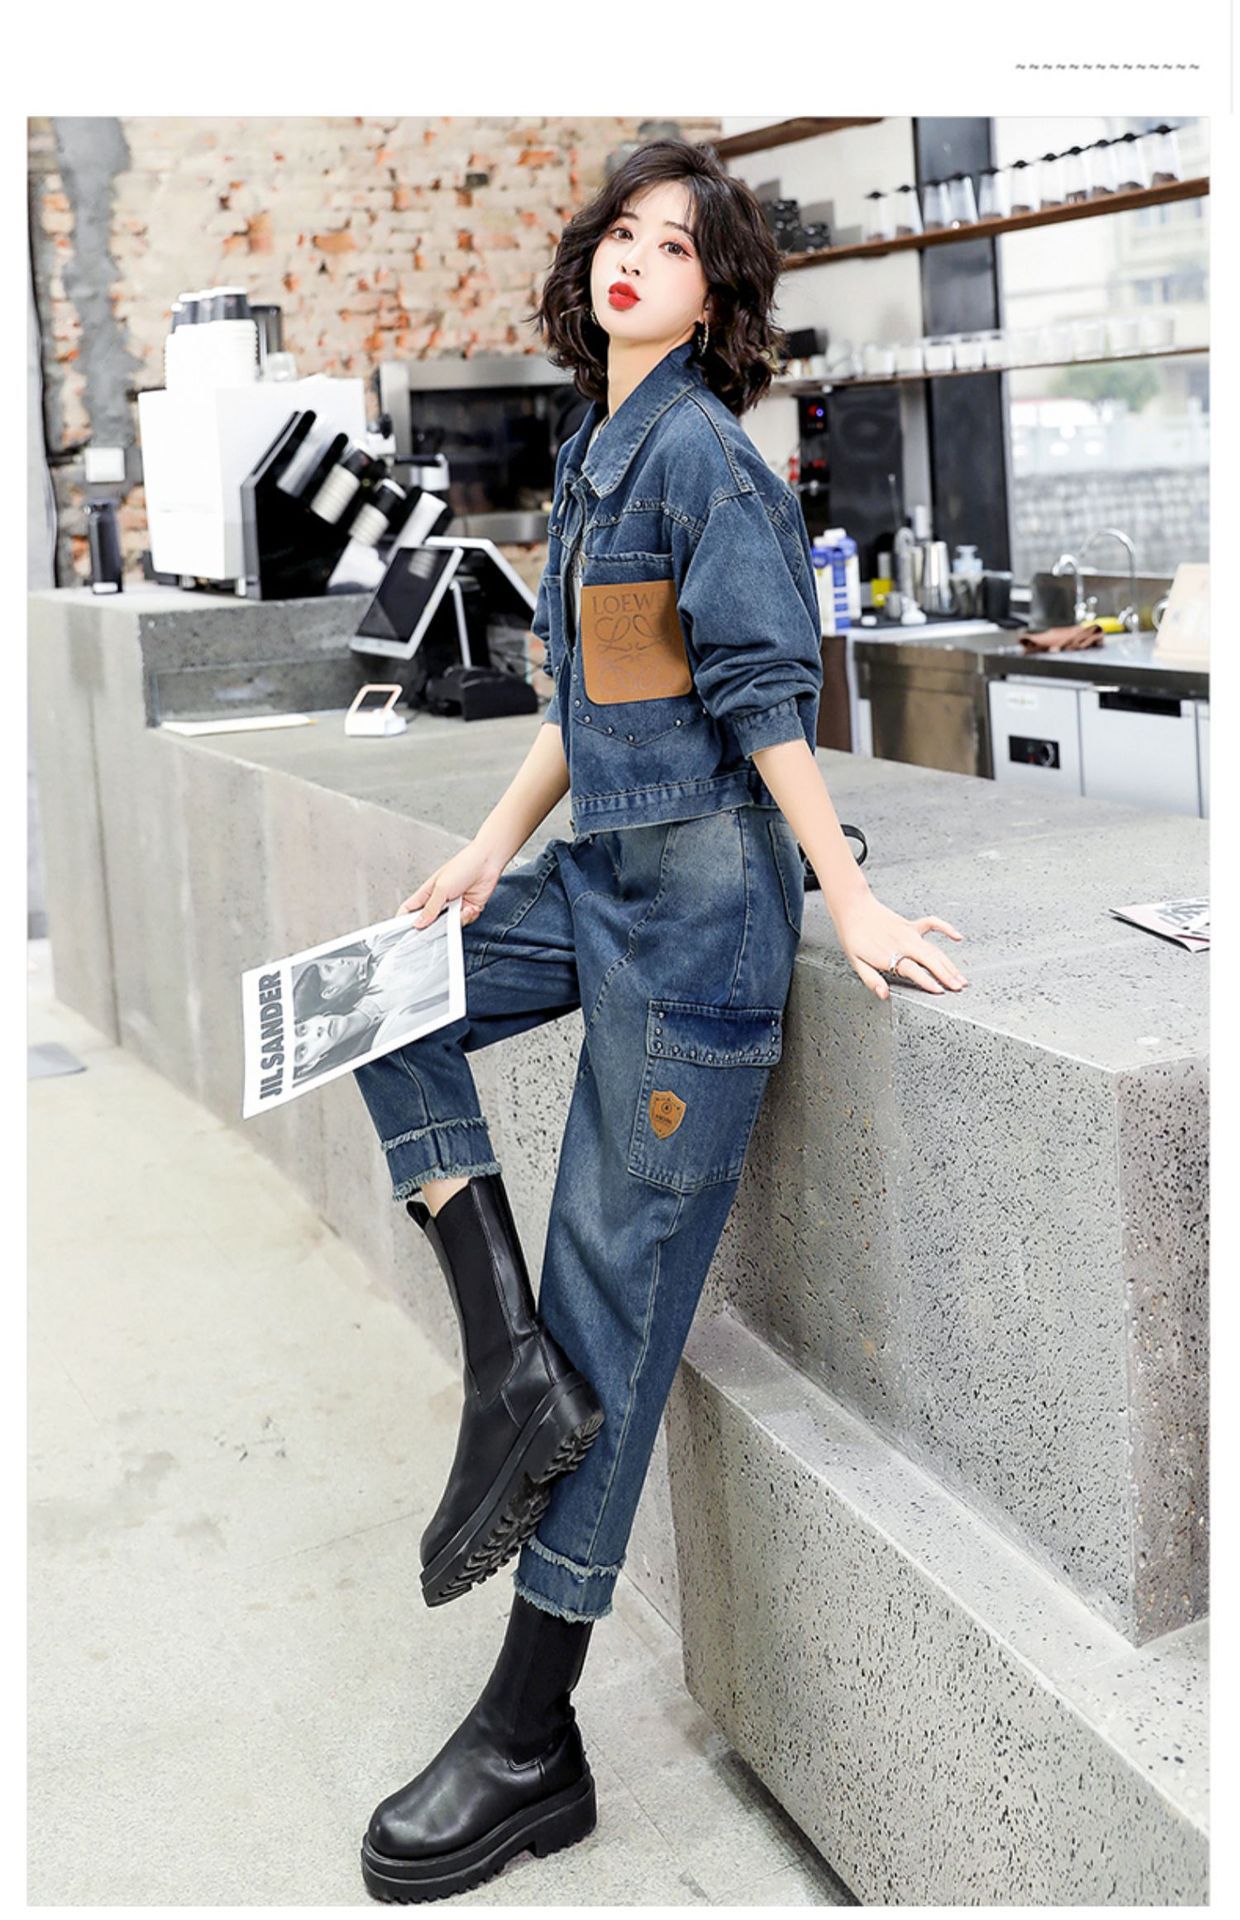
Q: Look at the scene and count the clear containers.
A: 11